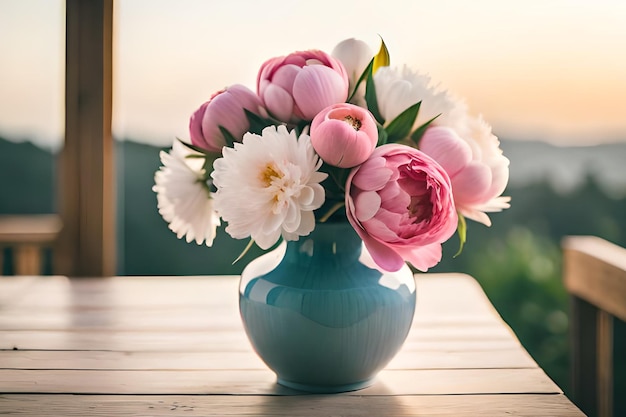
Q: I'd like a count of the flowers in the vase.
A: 9